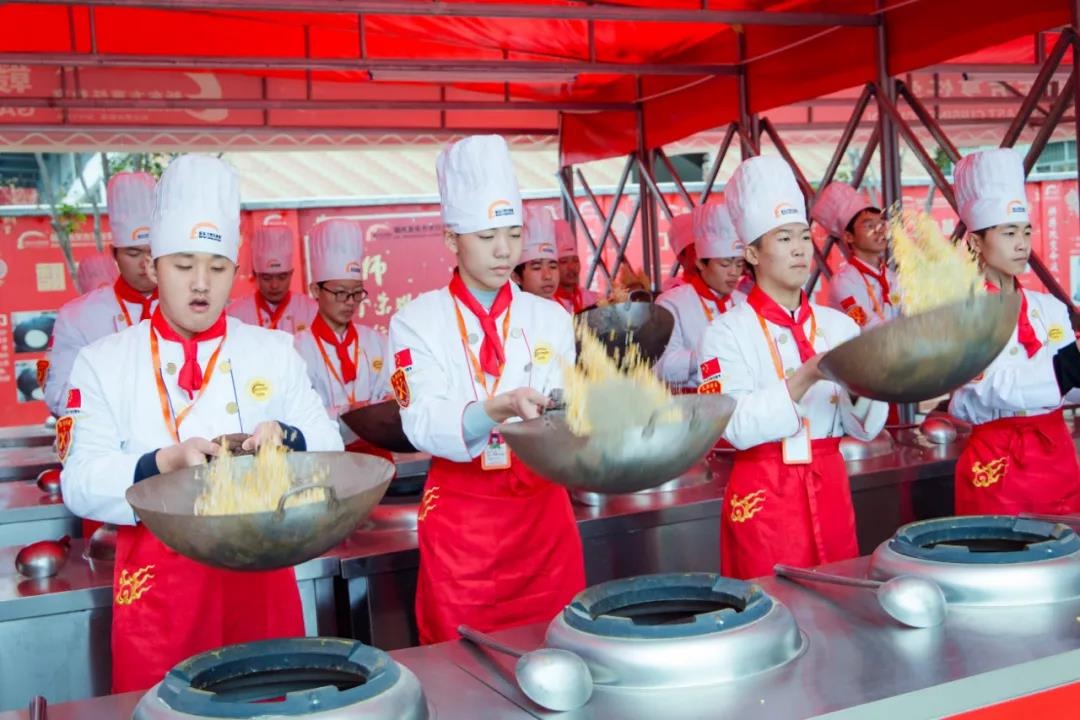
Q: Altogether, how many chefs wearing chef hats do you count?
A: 13